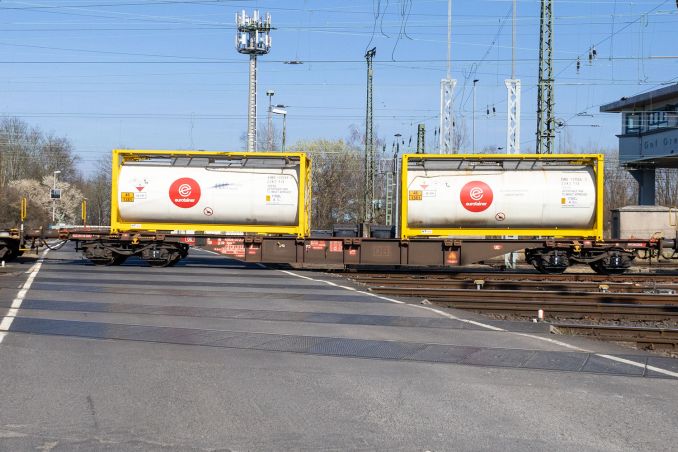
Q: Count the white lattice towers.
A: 2